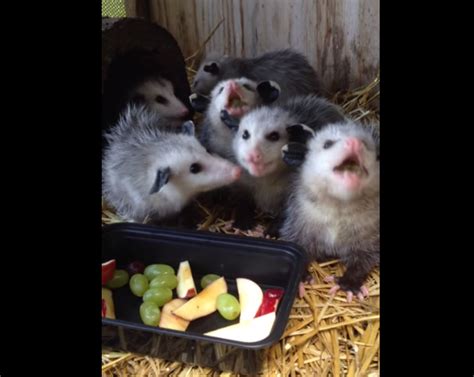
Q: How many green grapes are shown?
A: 8